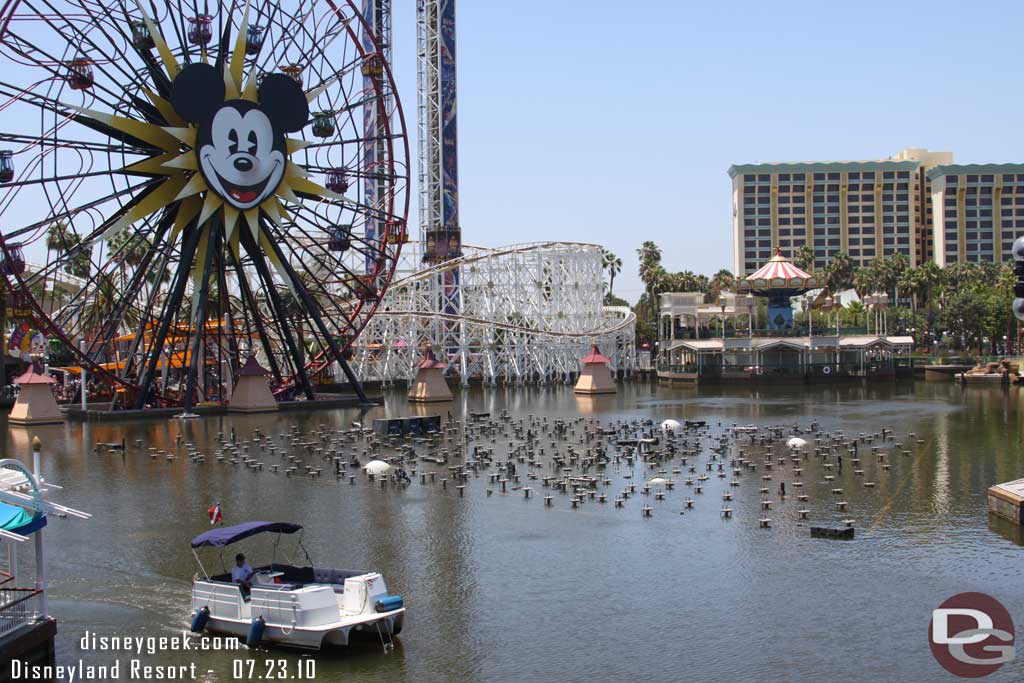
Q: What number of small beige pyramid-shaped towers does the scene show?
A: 4